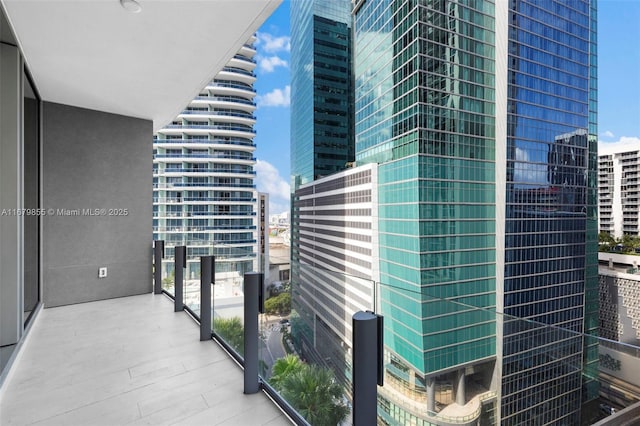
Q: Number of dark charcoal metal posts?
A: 5